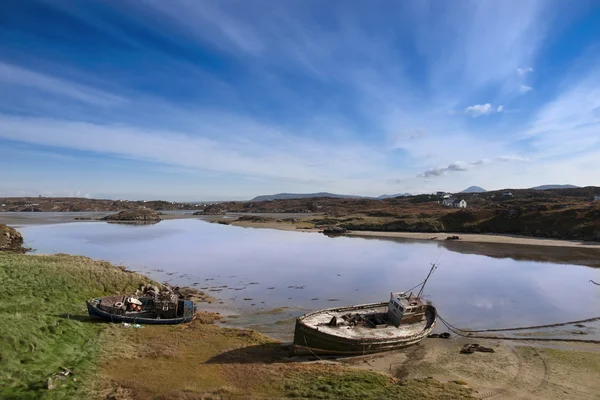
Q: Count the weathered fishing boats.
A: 2